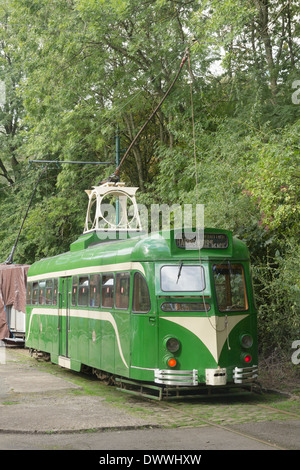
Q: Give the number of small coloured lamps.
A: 2